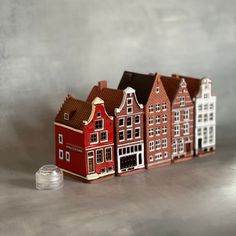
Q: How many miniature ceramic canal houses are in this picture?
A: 5